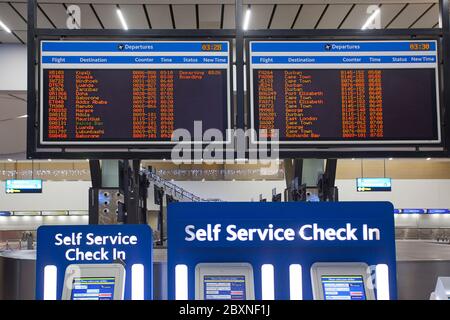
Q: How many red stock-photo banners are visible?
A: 0